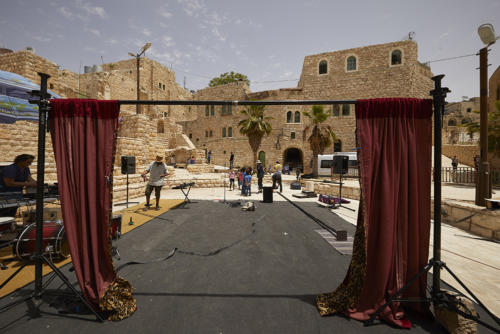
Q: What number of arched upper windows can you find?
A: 3